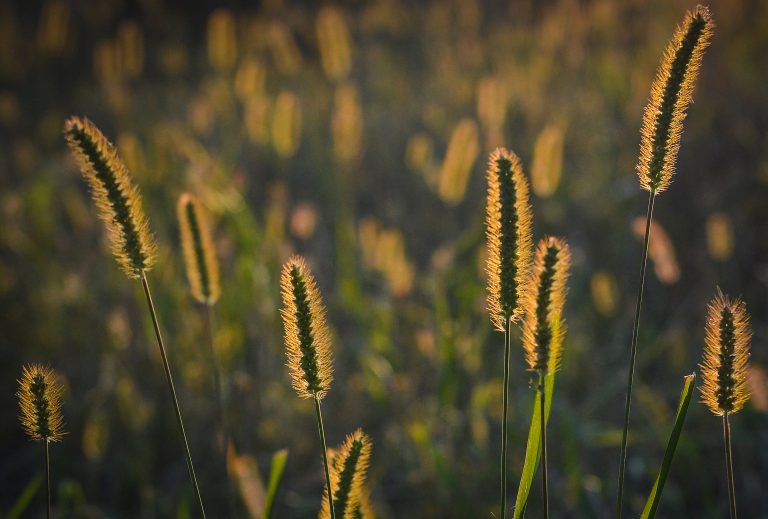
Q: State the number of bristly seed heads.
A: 9